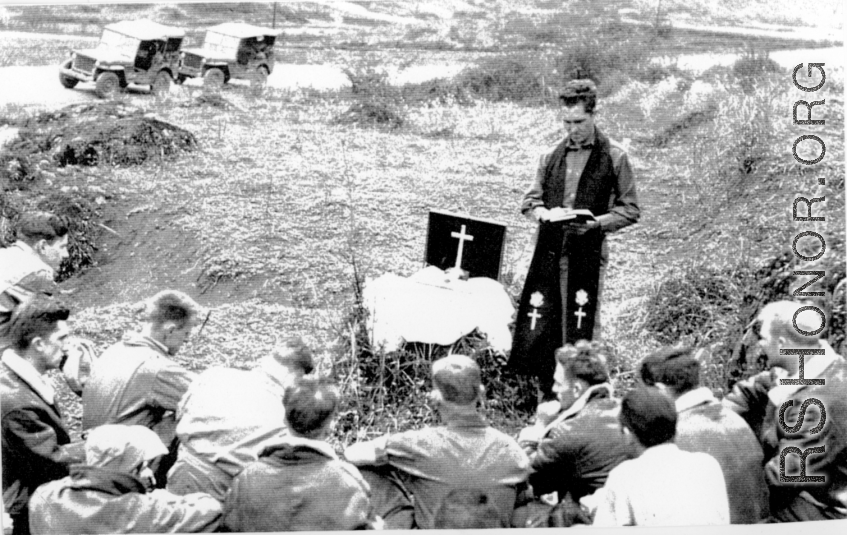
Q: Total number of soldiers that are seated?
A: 11